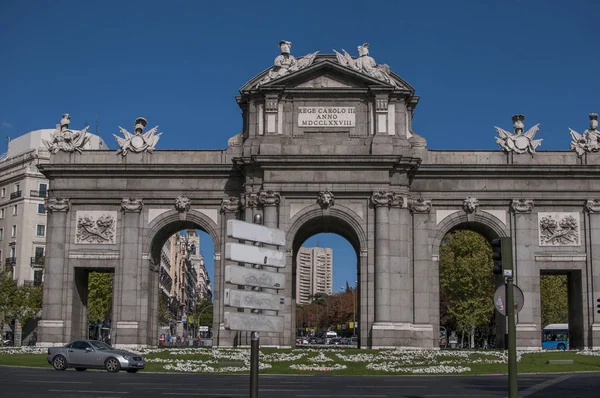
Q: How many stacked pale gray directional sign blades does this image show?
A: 5